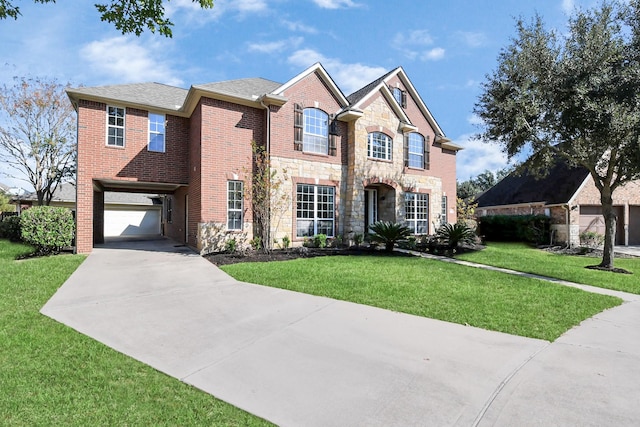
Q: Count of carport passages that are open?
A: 1